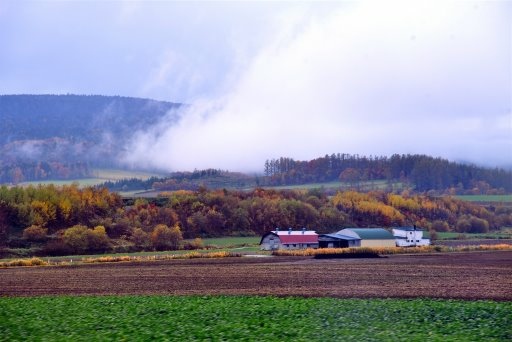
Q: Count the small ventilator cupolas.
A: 3